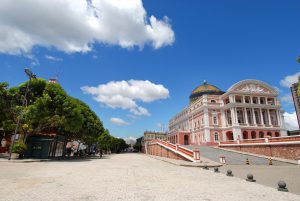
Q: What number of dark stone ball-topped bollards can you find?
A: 5